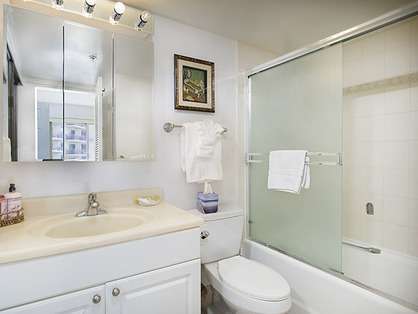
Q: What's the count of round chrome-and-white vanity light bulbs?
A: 4